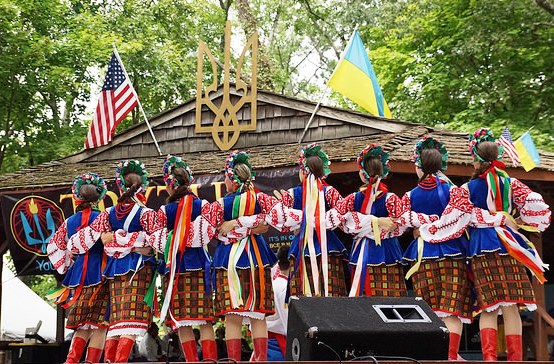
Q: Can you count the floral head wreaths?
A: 8